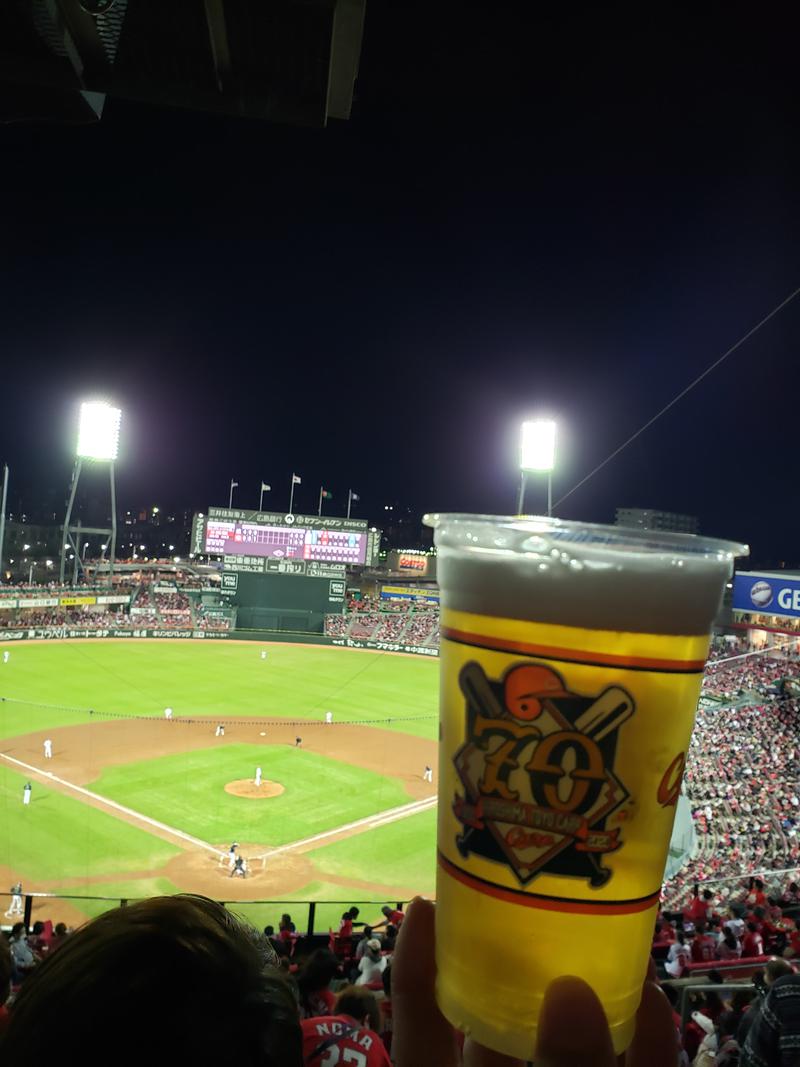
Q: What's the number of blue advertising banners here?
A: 2